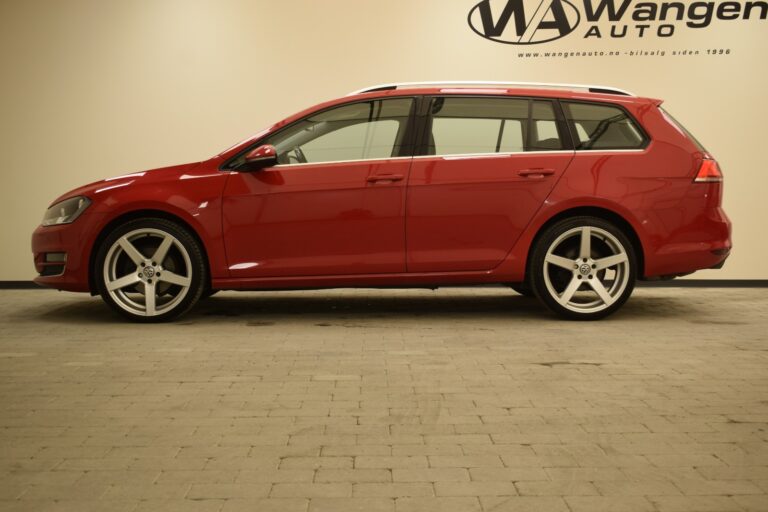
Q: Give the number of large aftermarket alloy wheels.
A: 2